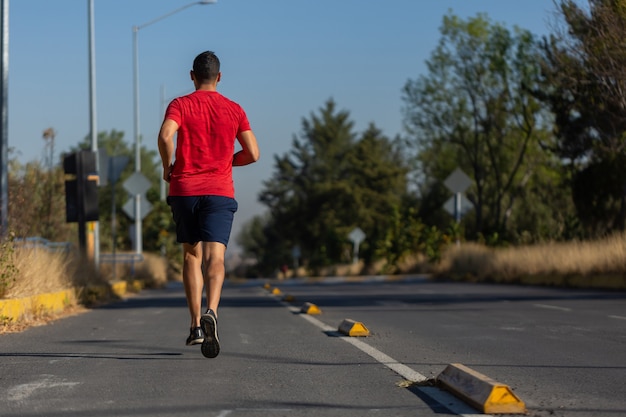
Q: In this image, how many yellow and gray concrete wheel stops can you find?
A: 6